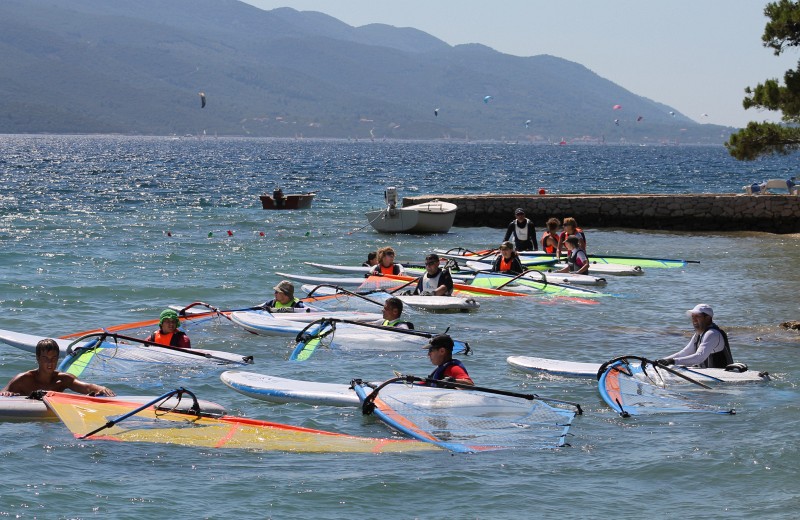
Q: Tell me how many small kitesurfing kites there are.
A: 9